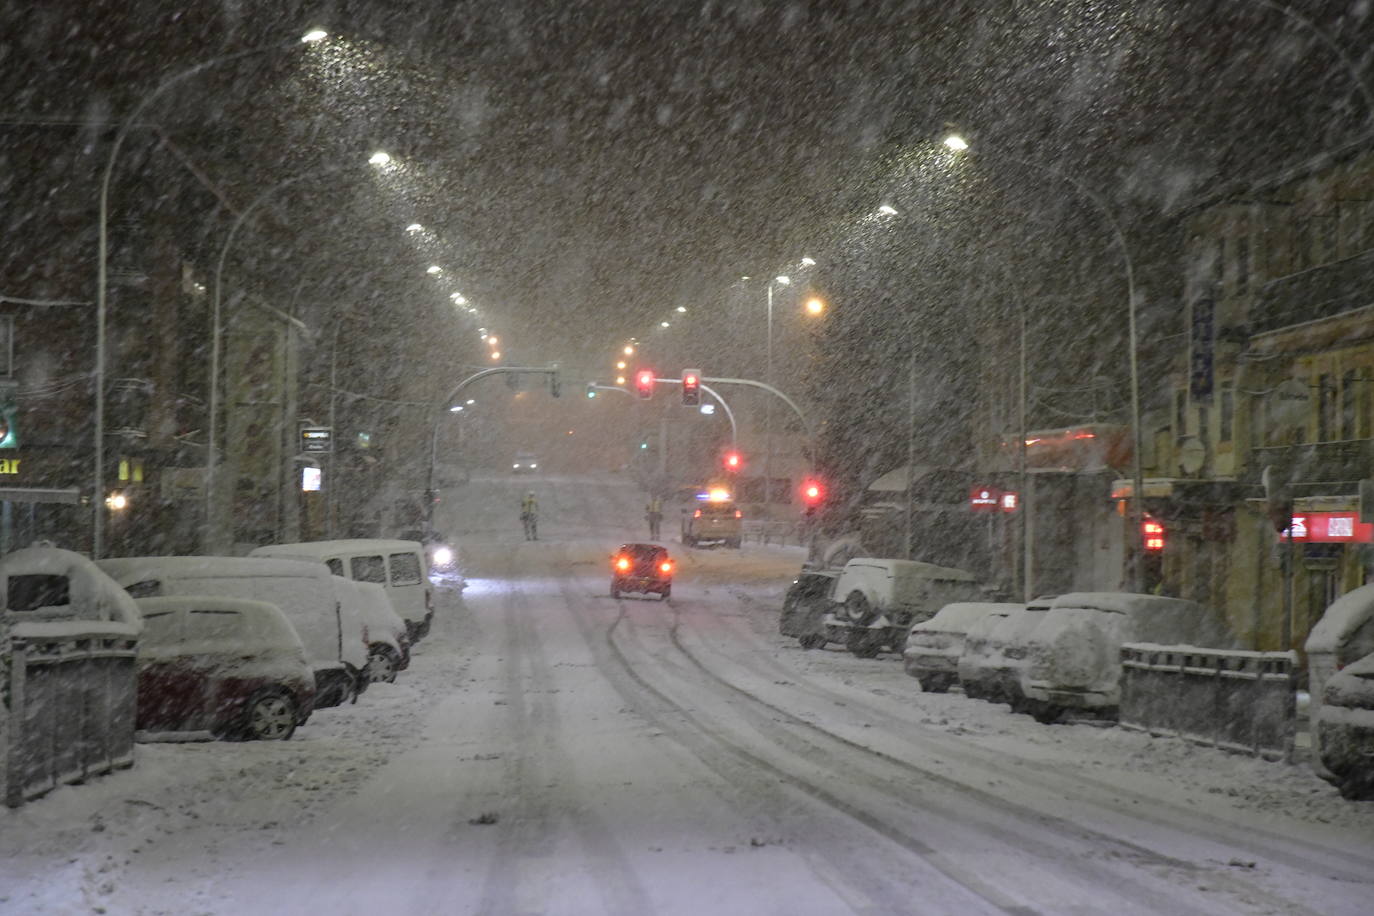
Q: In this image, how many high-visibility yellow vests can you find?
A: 2